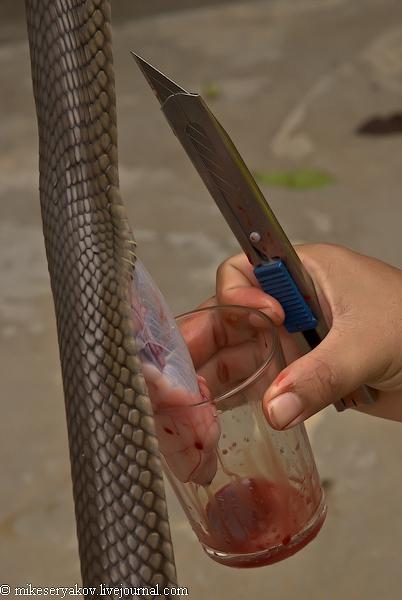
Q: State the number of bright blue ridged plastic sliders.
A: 1